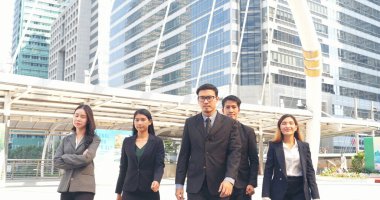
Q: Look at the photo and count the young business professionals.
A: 5